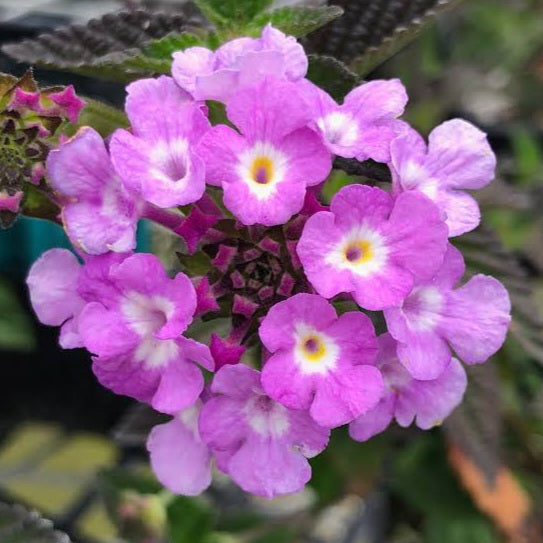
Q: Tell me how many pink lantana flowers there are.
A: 15